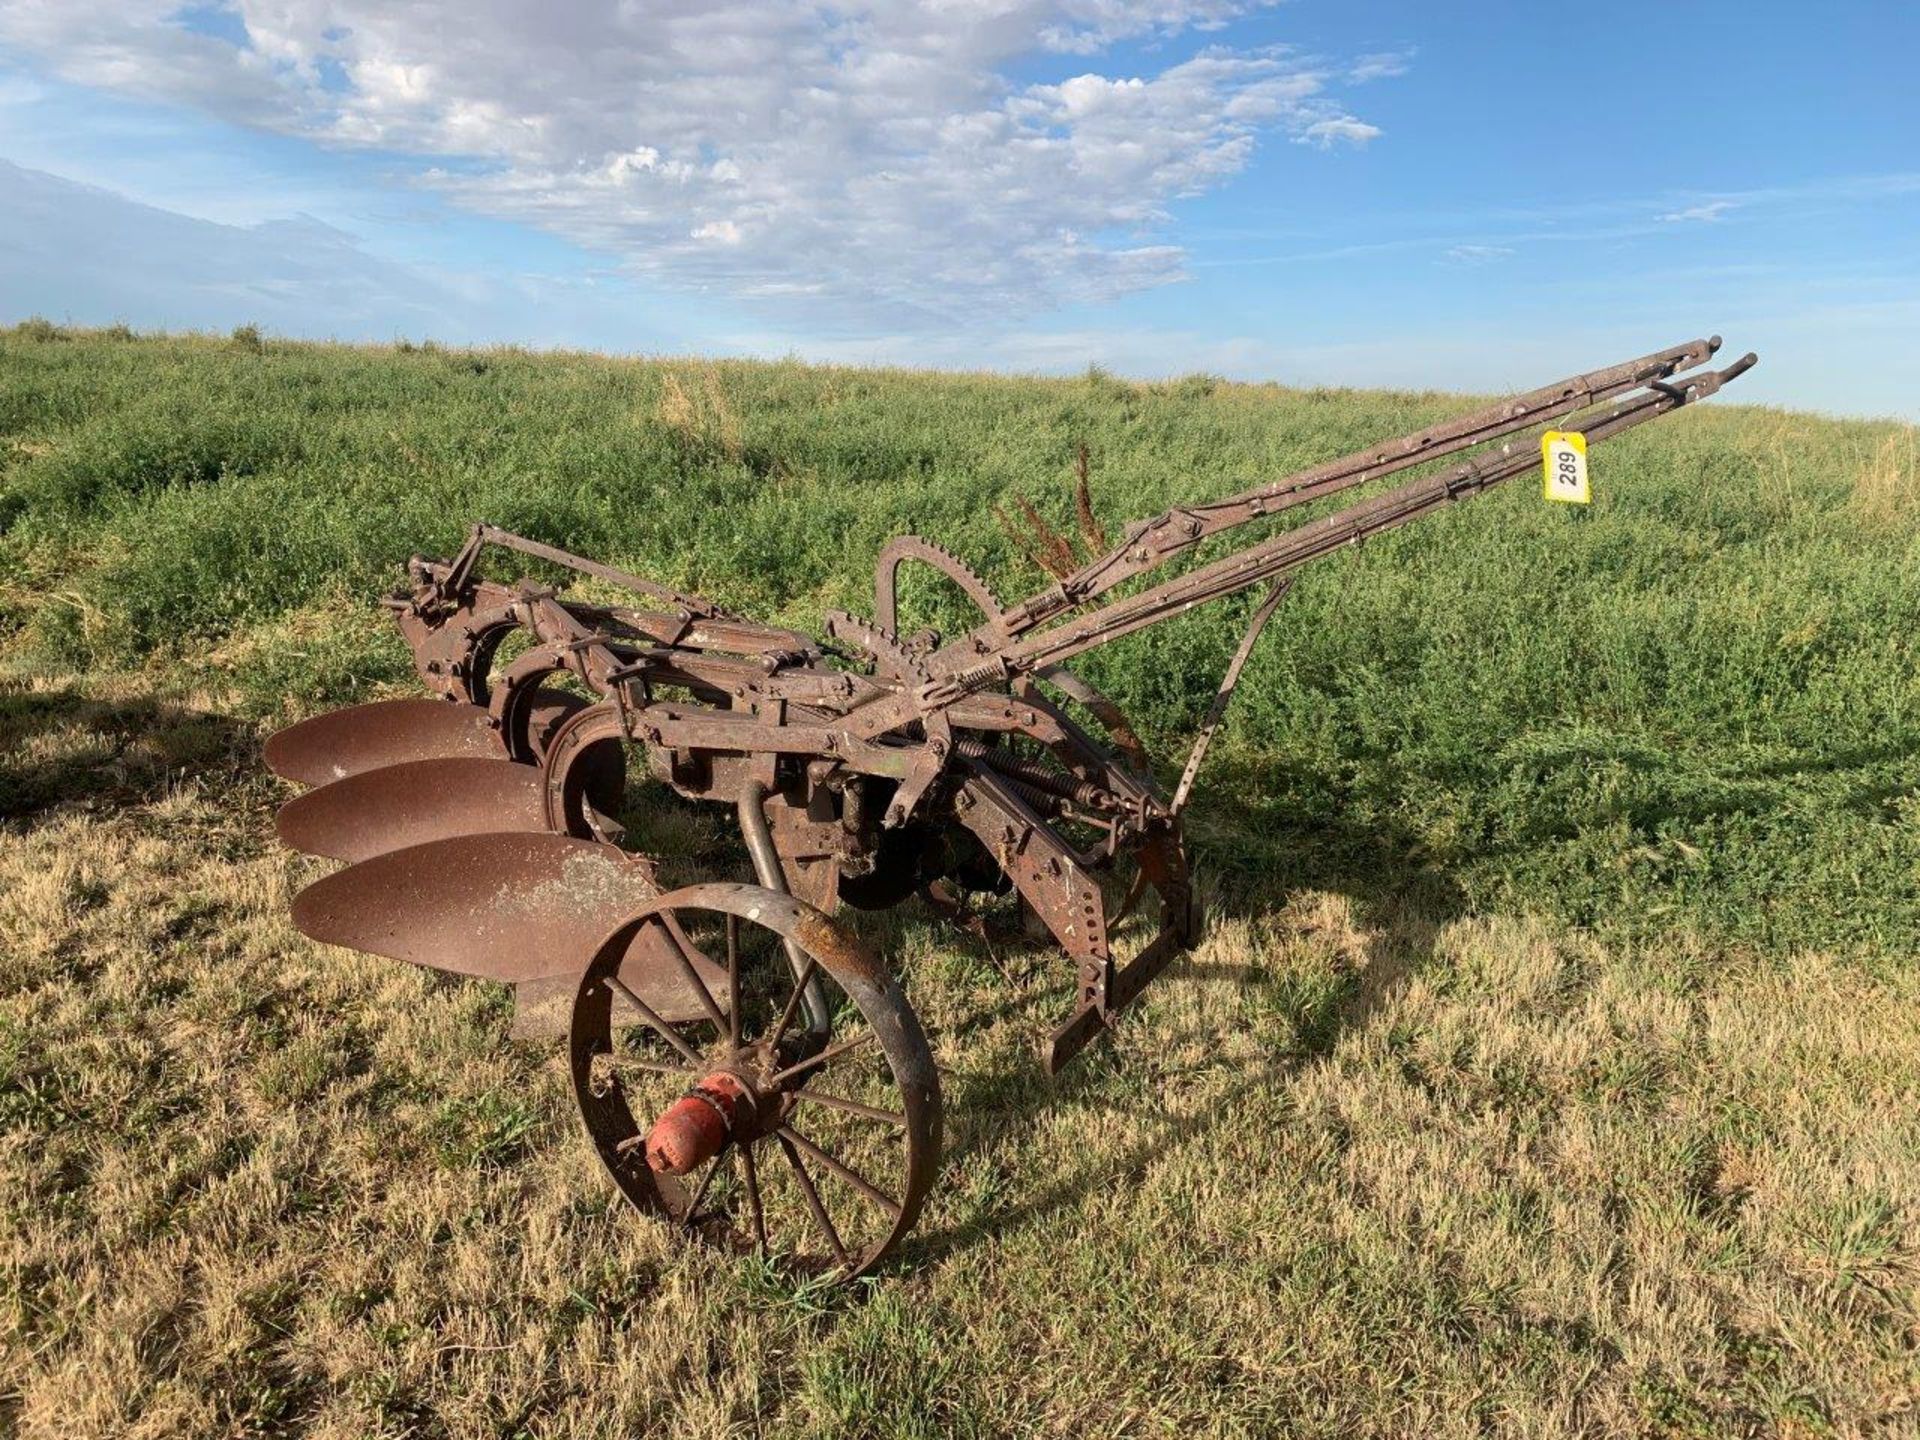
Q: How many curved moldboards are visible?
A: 3